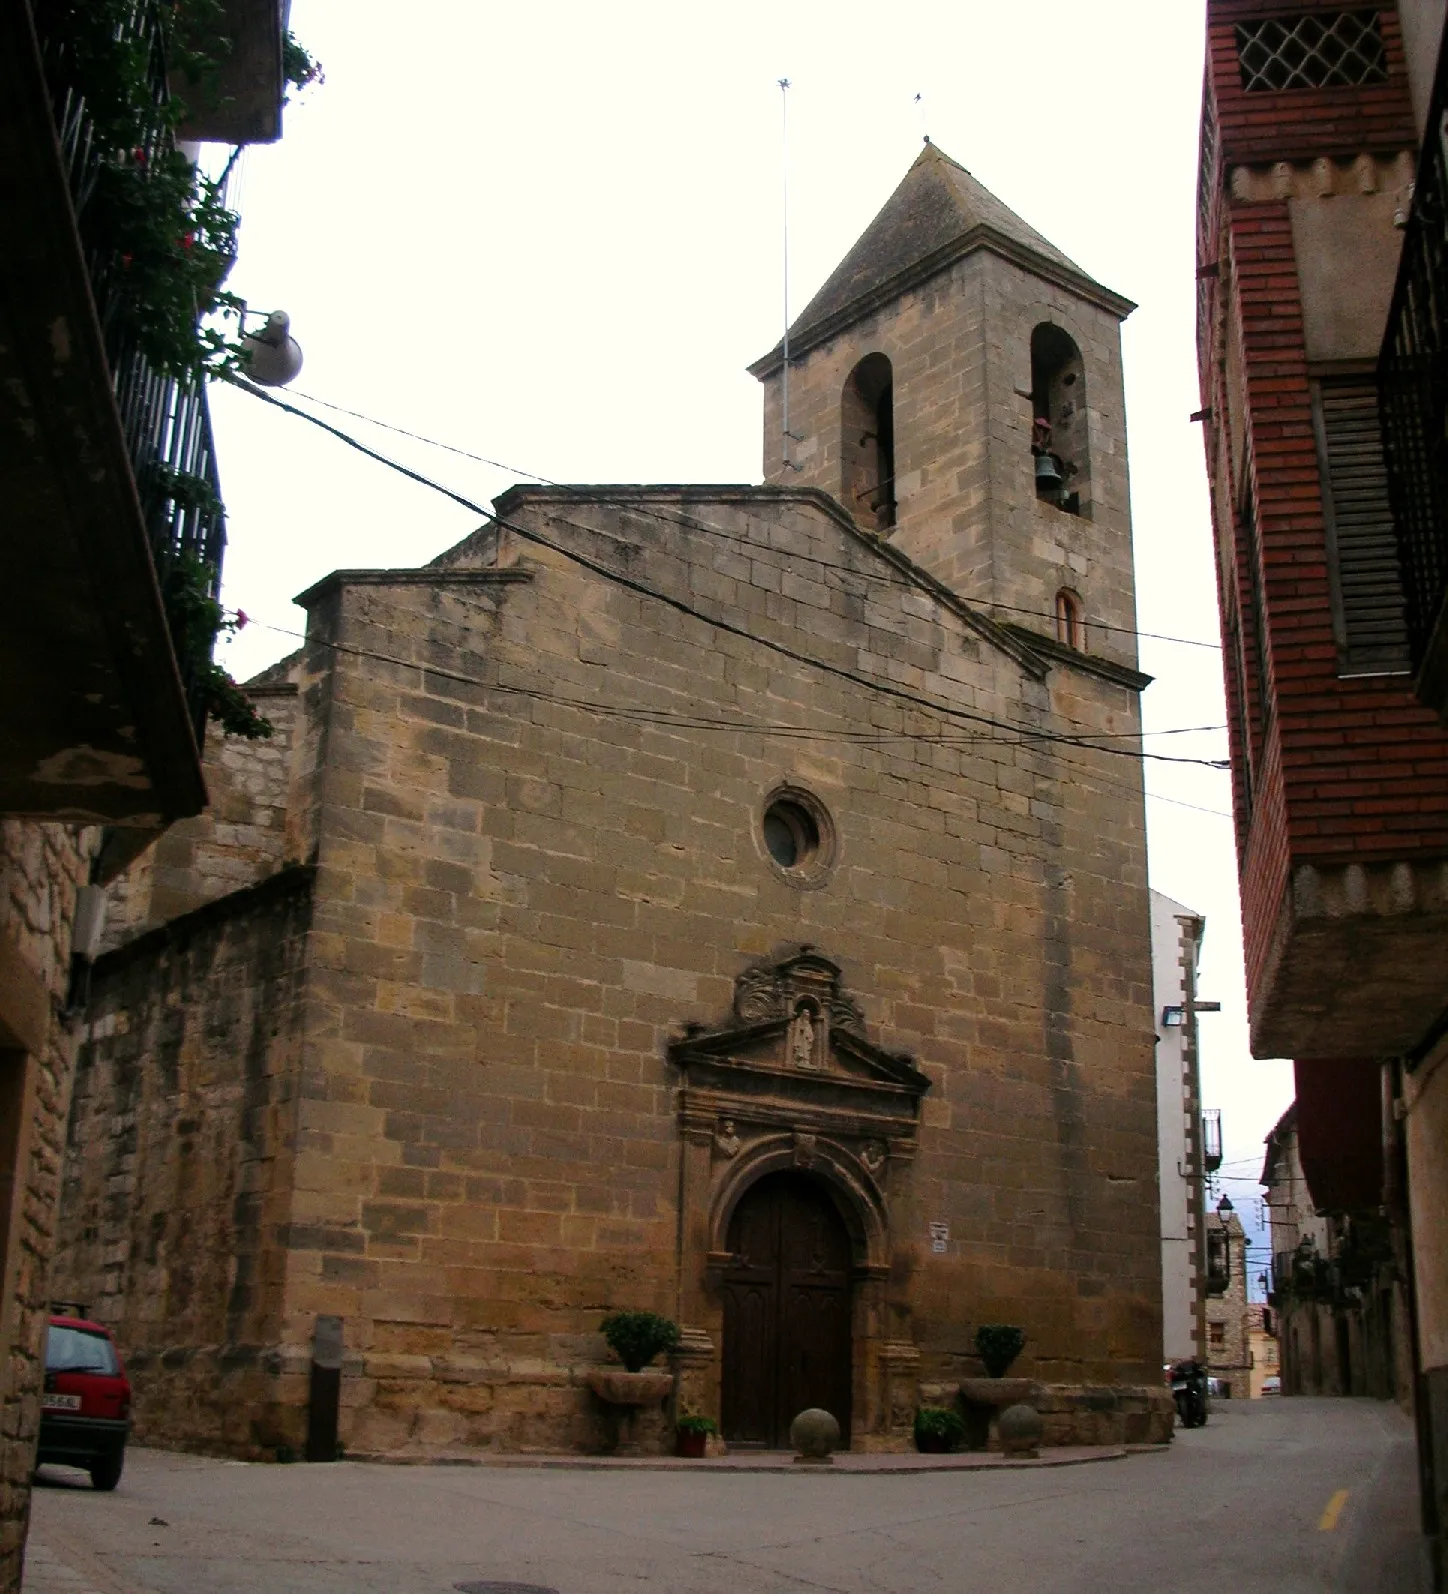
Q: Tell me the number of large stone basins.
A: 2